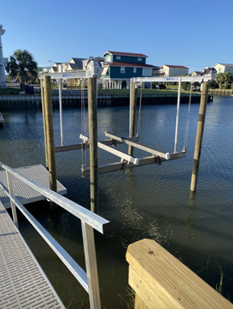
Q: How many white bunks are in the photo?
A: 2